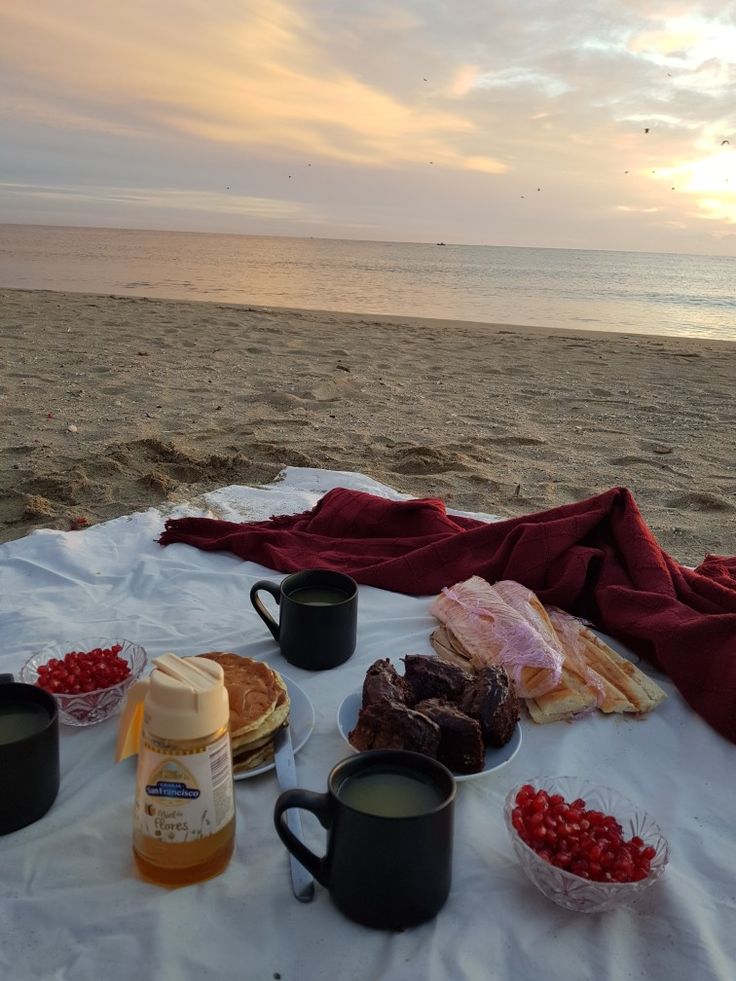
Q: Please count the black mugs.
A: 3